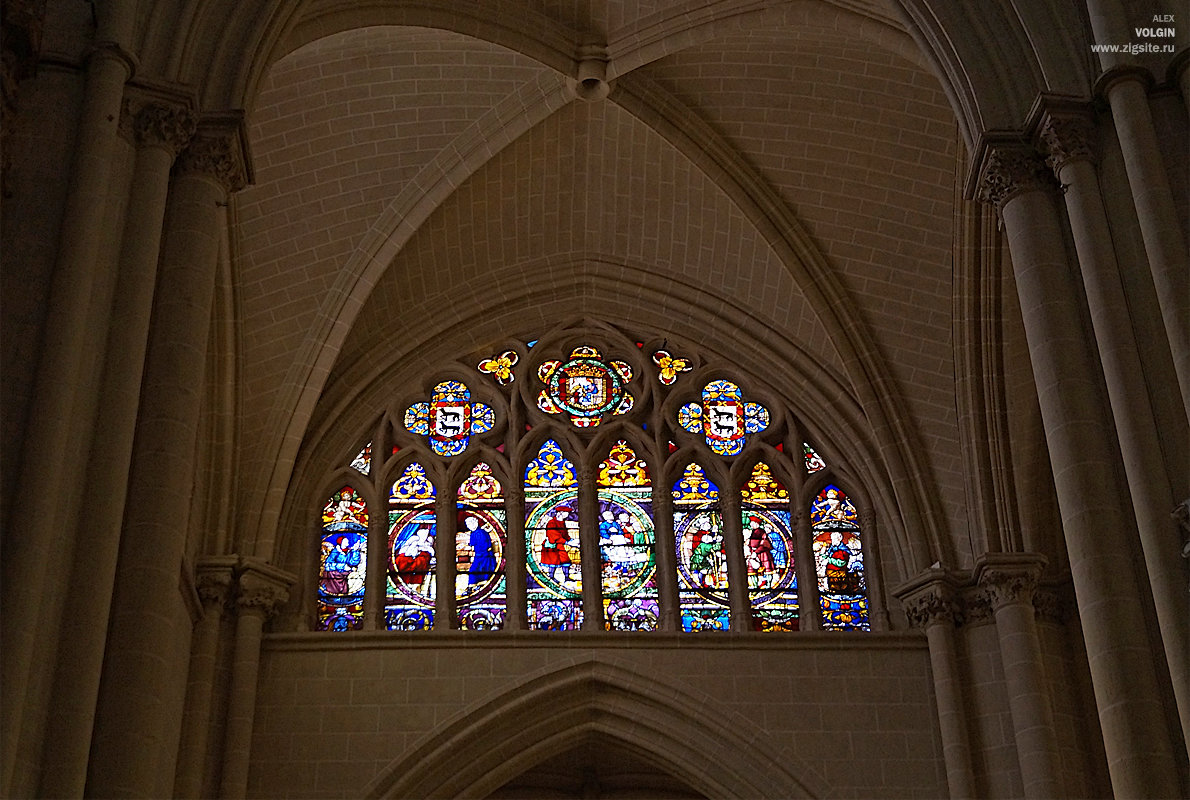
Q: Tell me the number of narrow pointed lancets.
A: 8